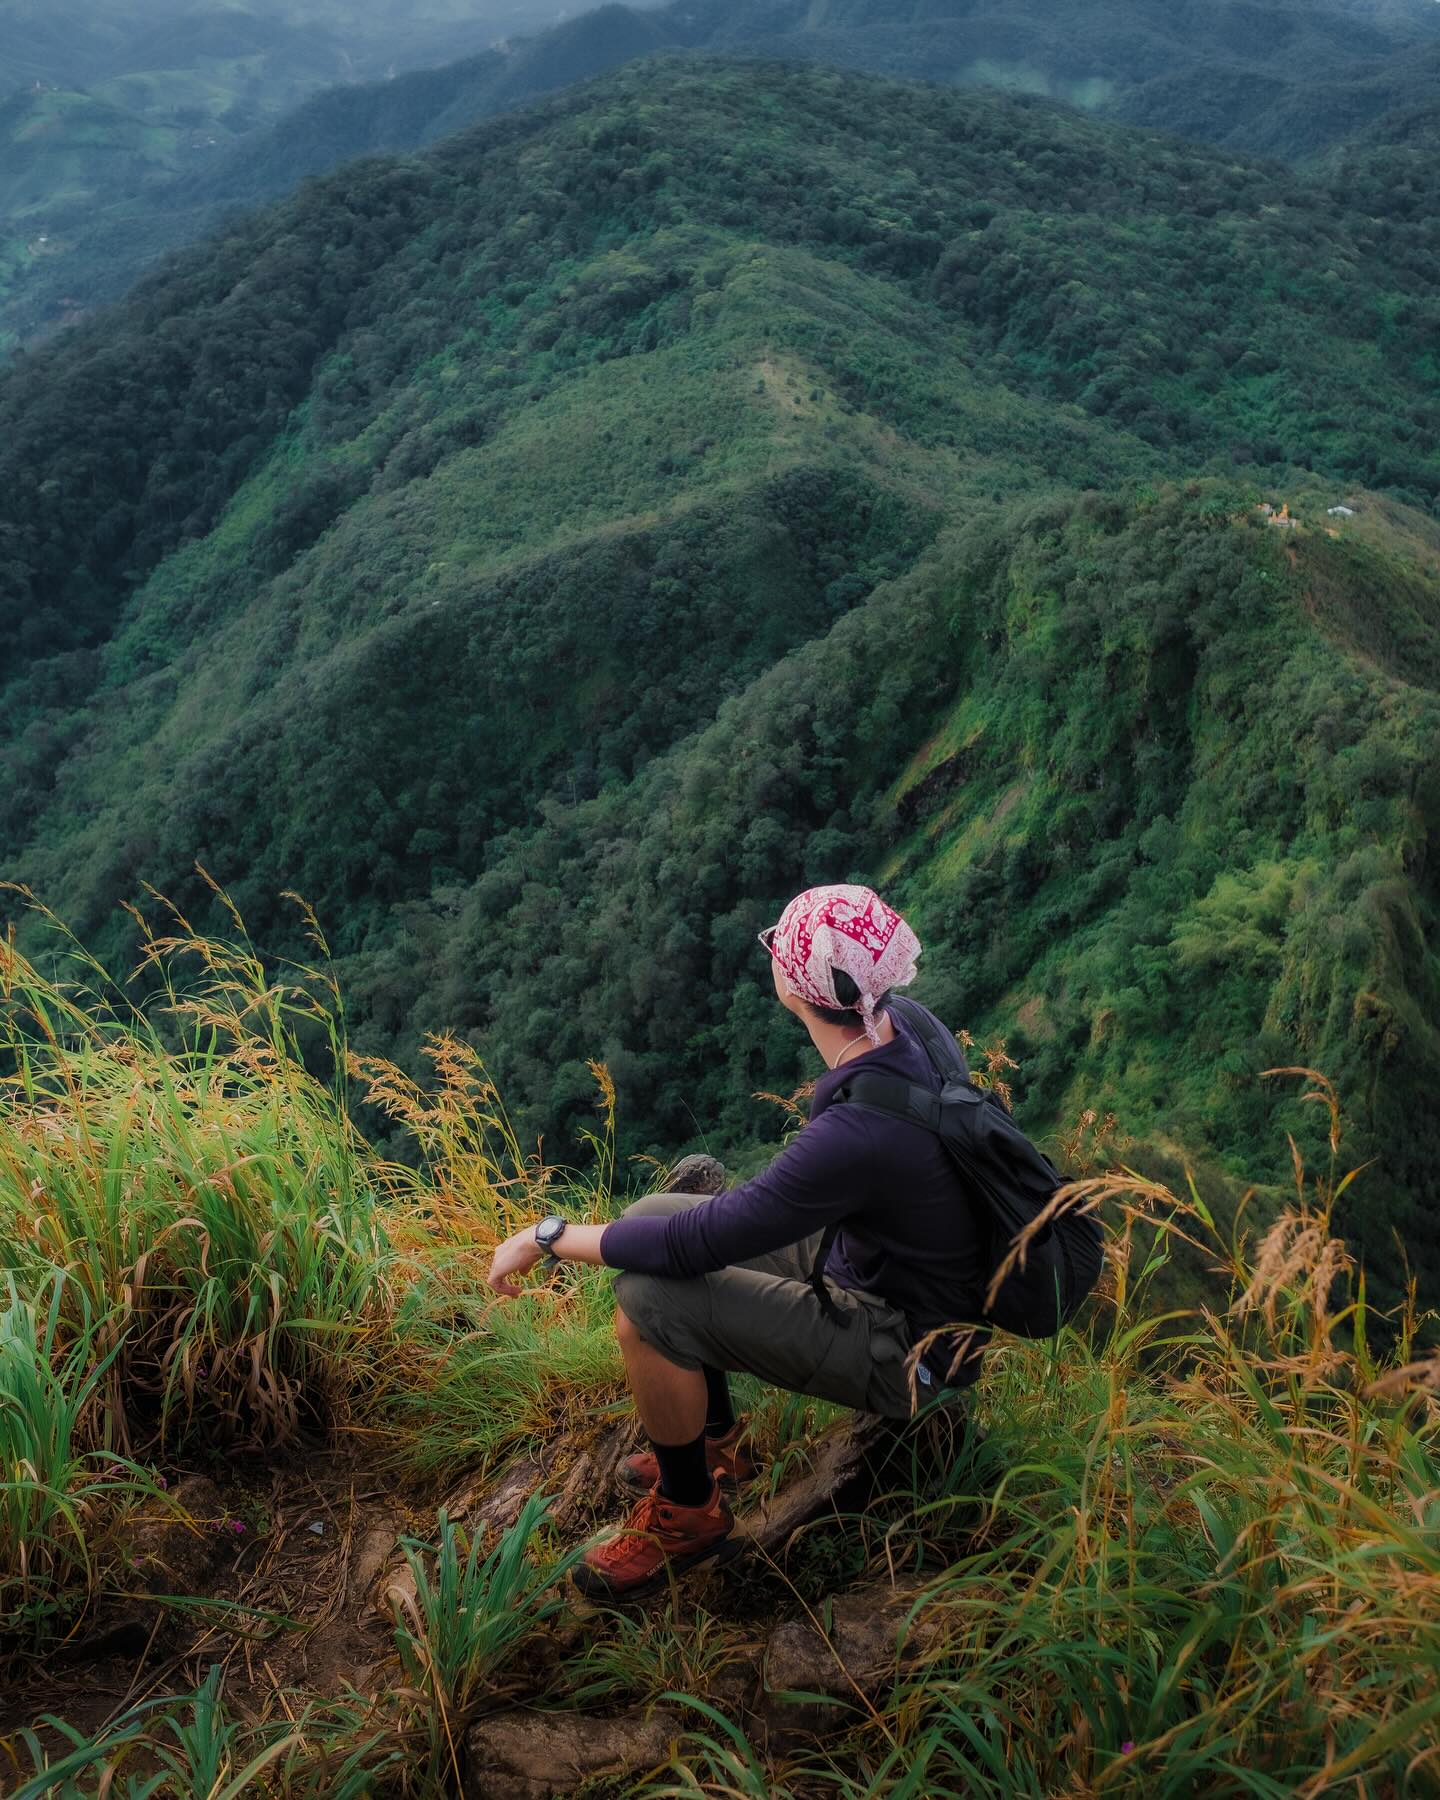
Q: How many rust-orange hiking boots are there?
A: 2